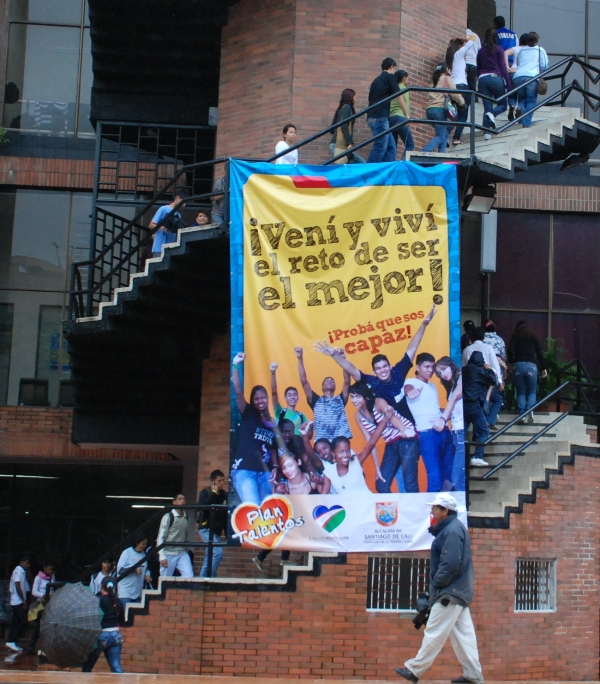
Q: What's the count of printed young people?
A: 11